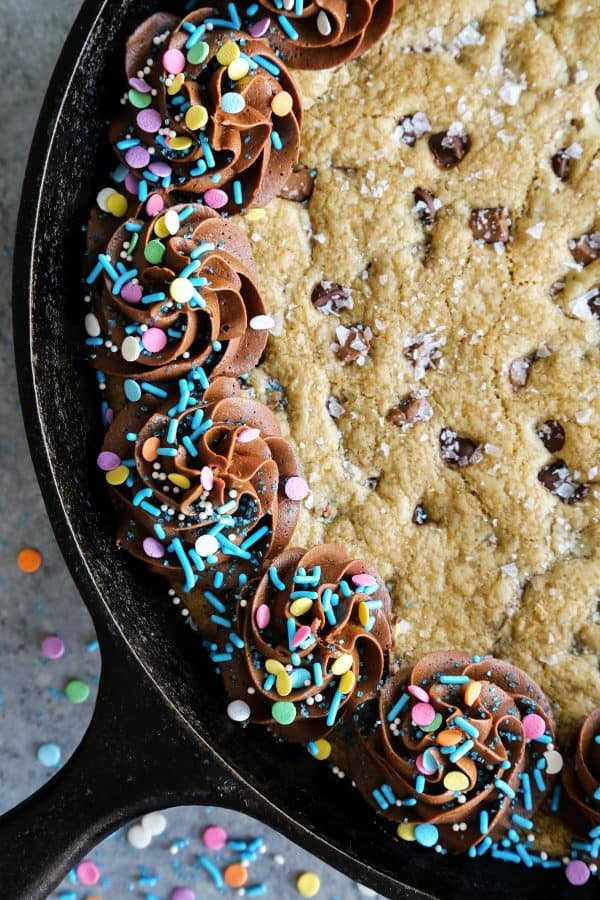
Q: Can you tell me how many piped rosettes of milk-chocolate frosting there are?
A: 7